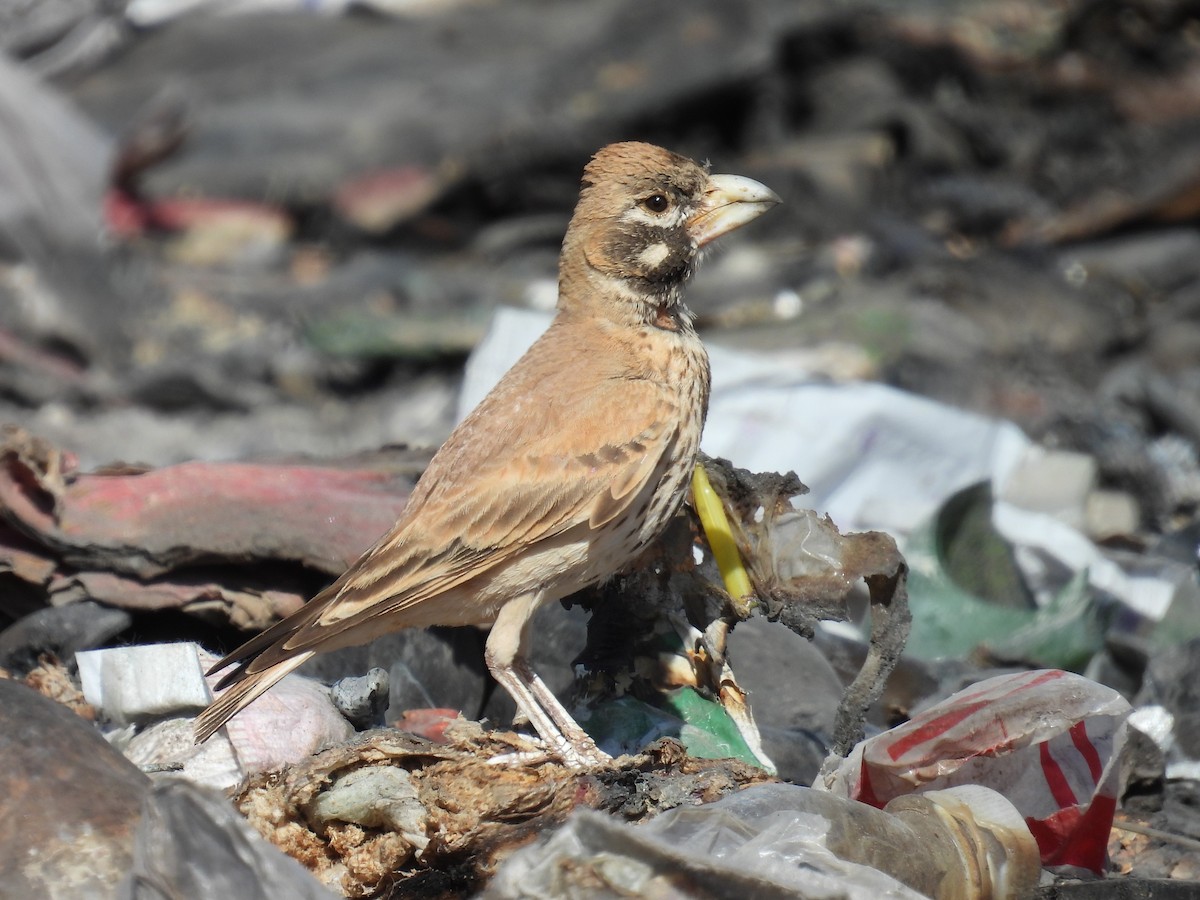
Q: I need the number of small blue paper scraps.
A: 0